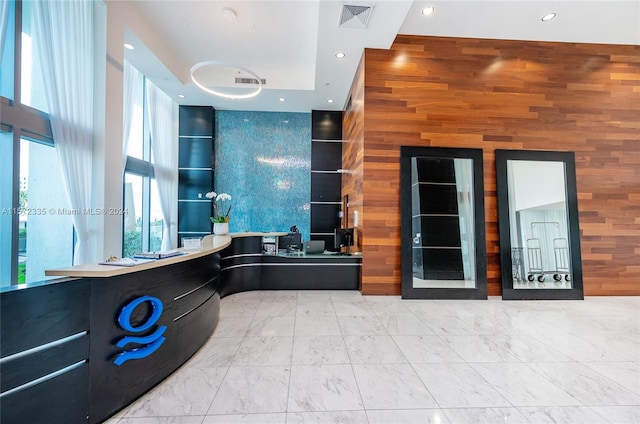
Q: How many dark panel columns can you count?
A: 2